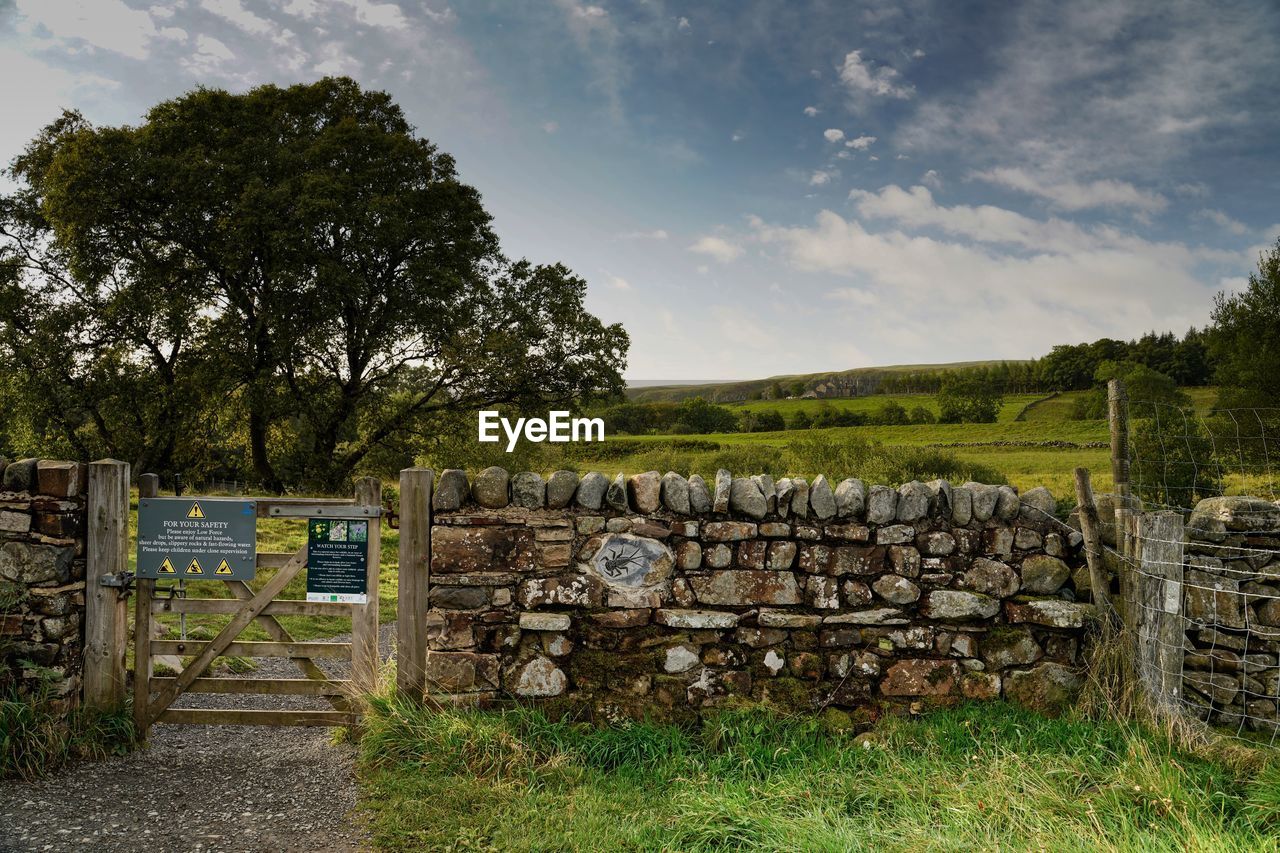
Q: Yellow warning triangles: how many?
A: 4